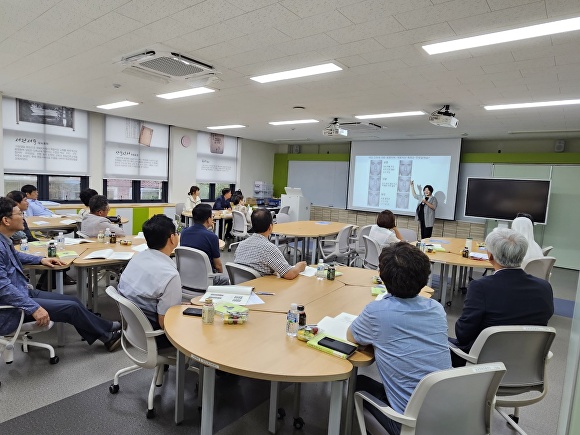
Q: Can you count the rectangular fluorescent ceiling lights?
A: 8